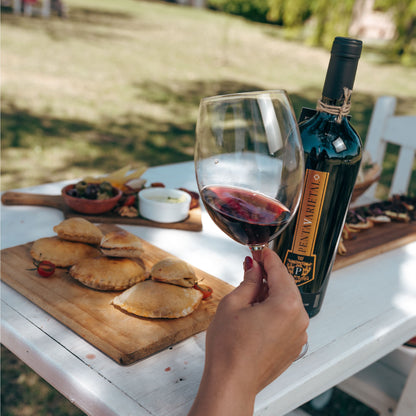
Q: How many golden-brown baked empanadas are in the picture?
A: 6